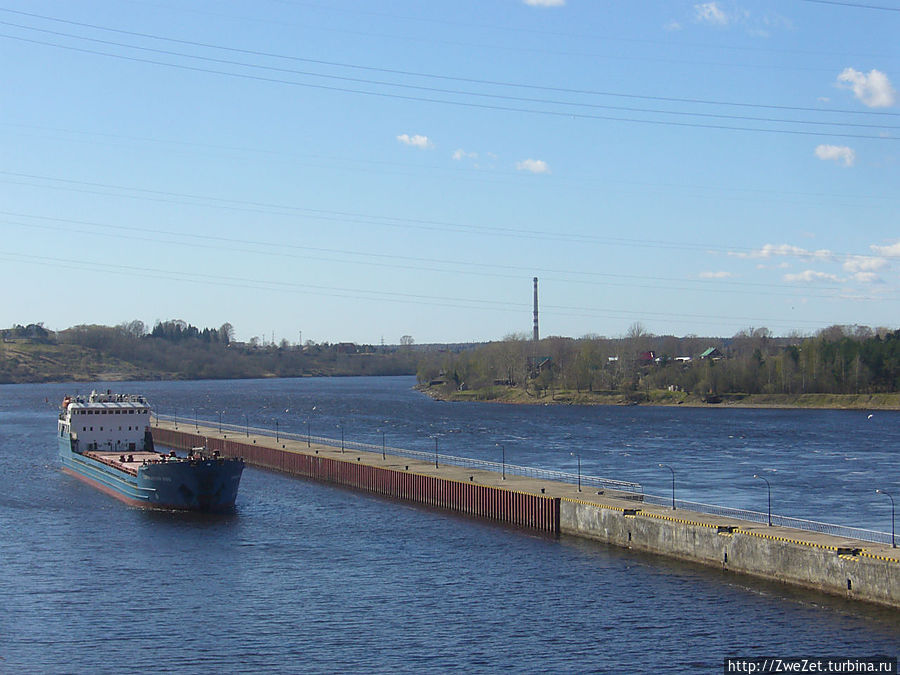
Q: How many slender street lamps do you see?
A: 15